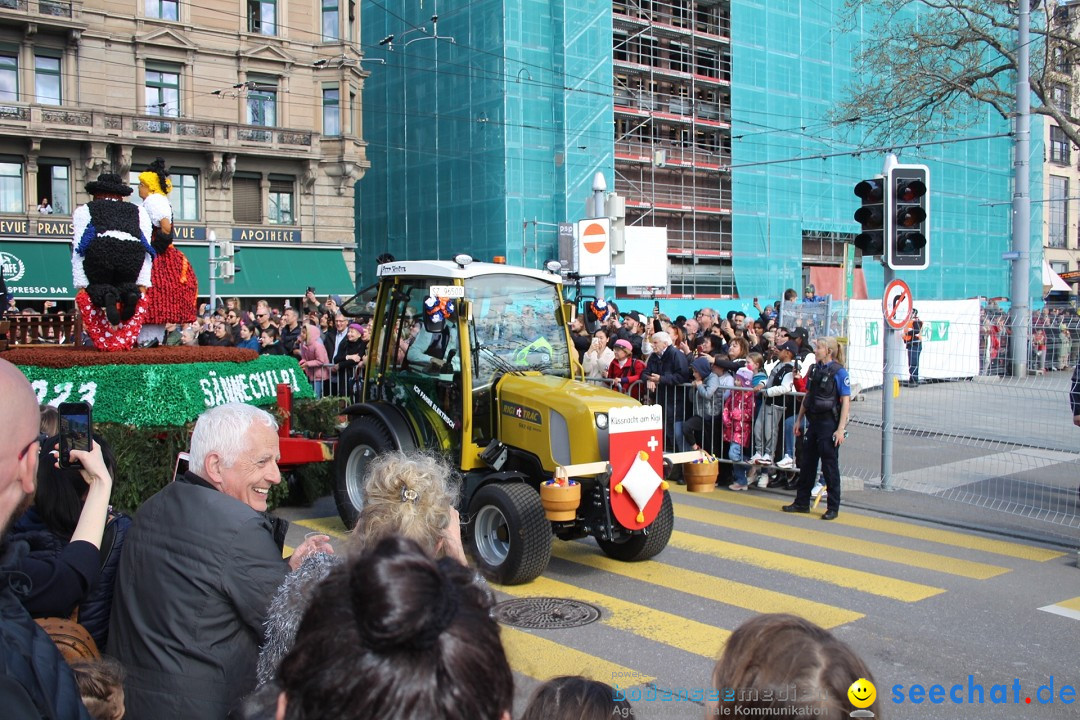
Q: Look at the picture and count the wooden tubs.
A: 2